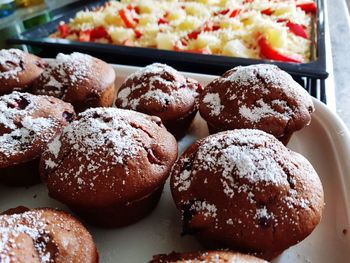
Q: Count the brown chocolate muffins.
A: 9